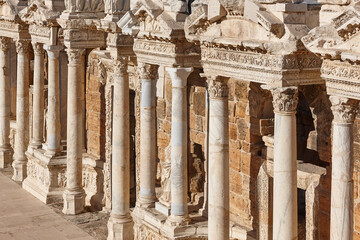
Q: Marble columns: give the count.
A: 11